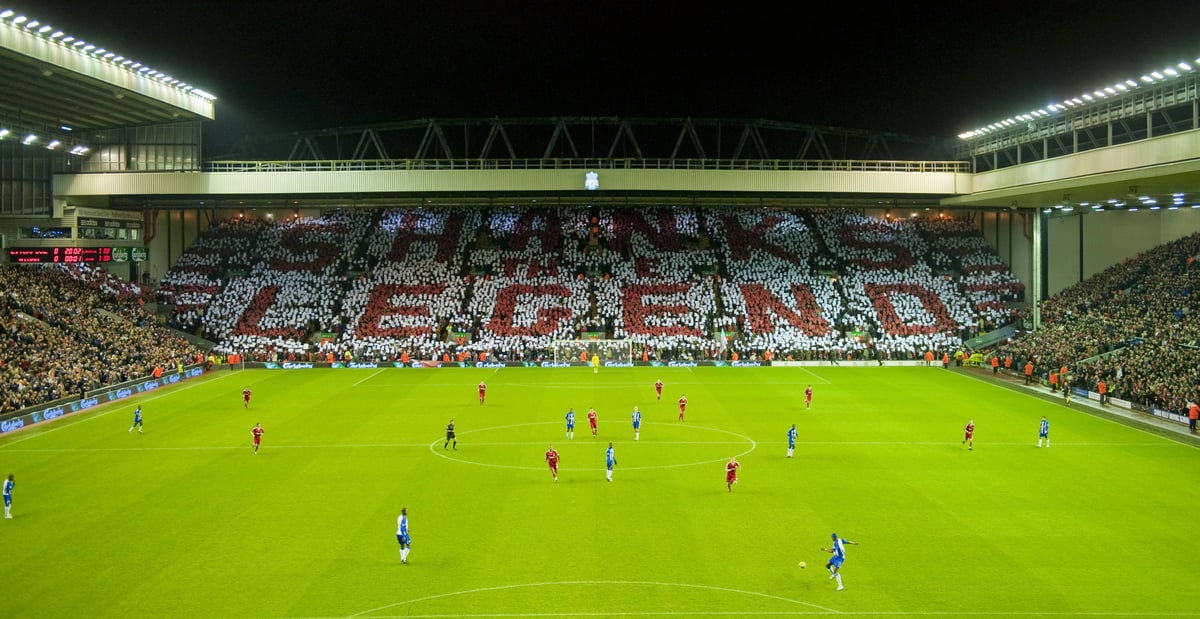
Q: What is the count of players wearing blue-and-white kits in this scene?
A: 9